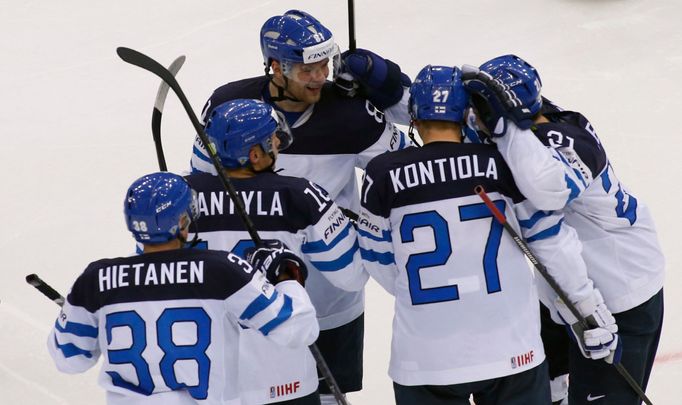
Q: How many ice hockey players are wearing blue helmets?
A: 5